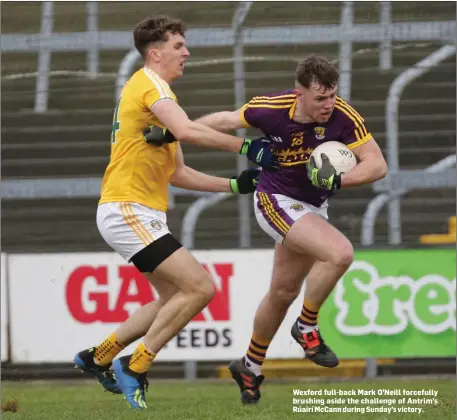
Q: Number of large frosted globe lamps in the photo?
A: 0